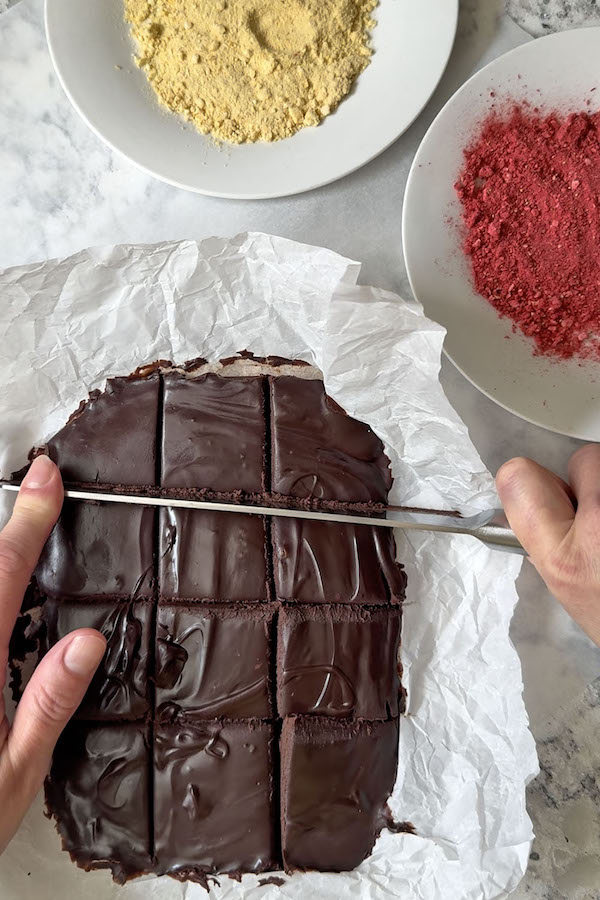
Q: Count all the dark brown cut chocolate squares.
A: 12